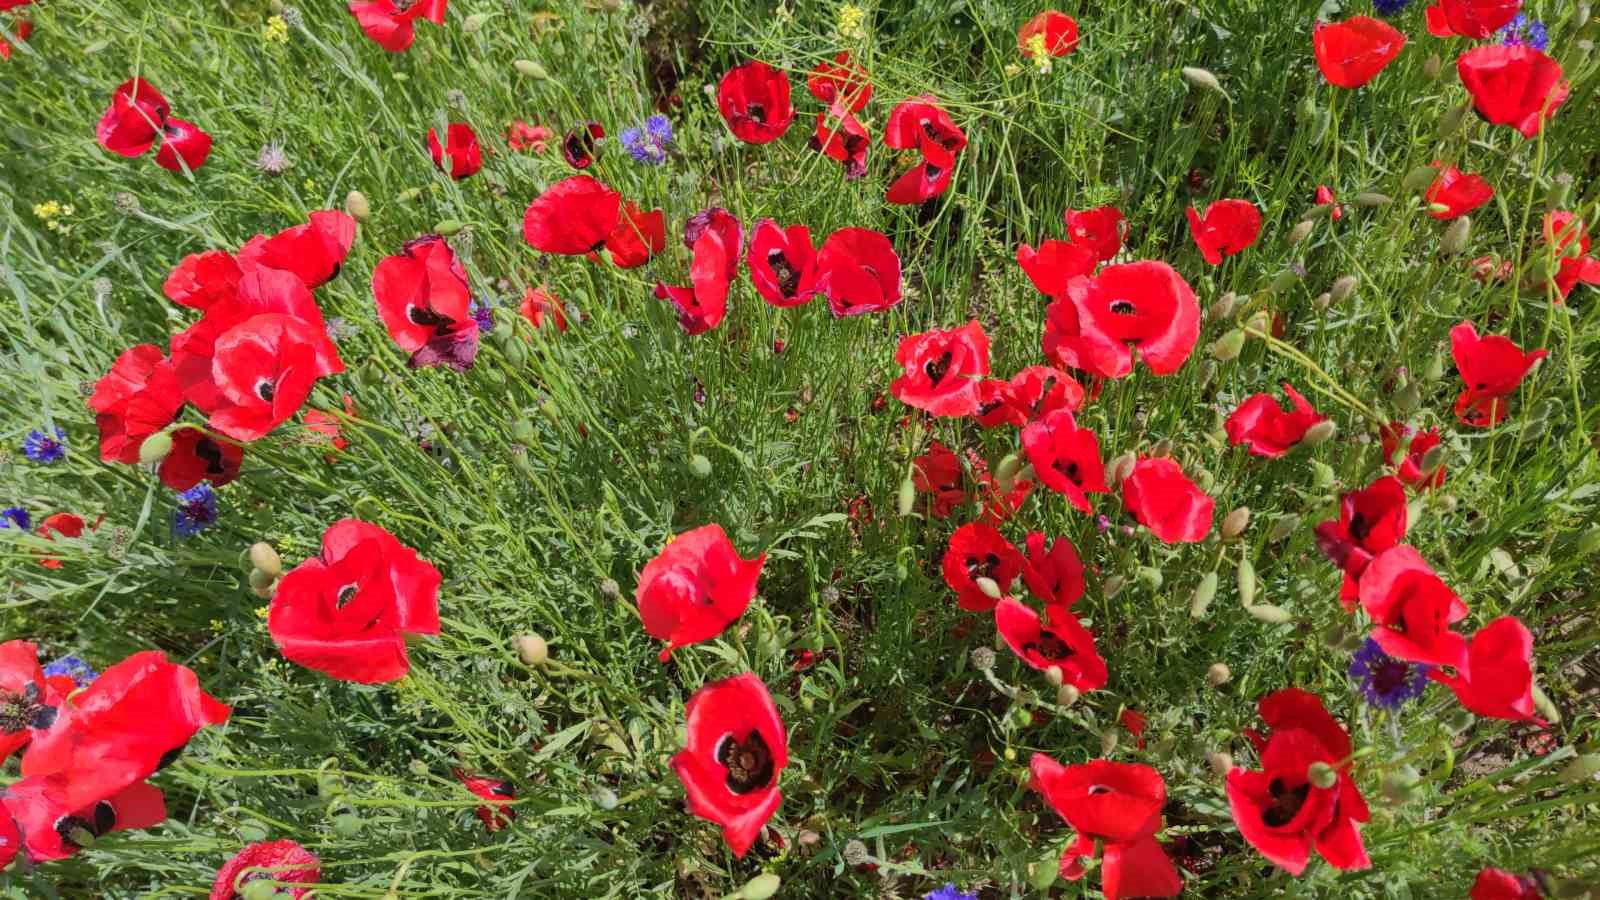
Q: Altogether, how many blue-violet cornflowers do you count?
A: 10